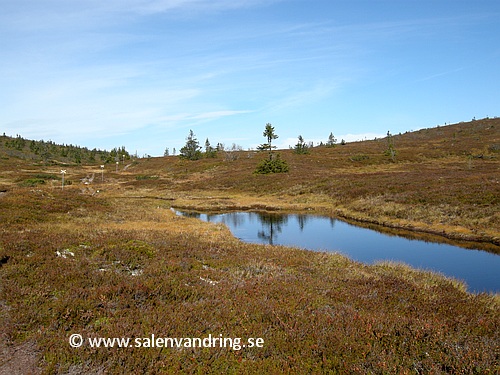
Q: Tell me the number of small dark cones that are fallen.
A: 0